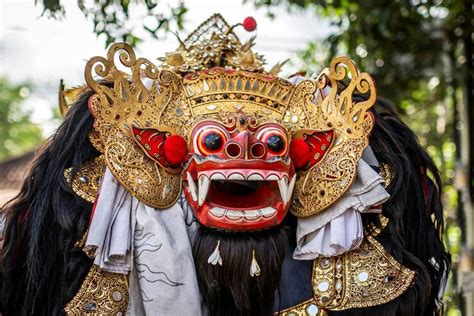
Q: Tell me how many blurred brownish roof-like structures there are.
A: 1